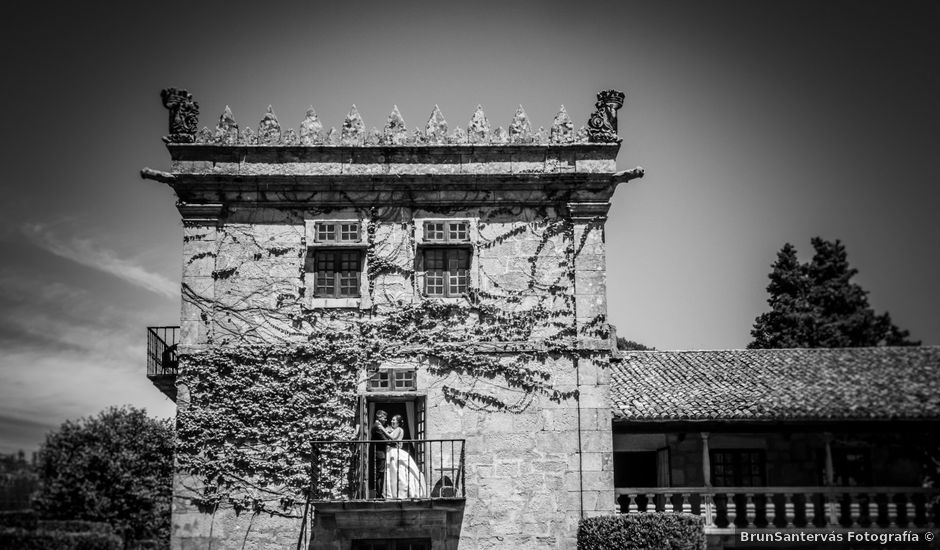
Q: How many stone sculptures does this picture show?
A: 2